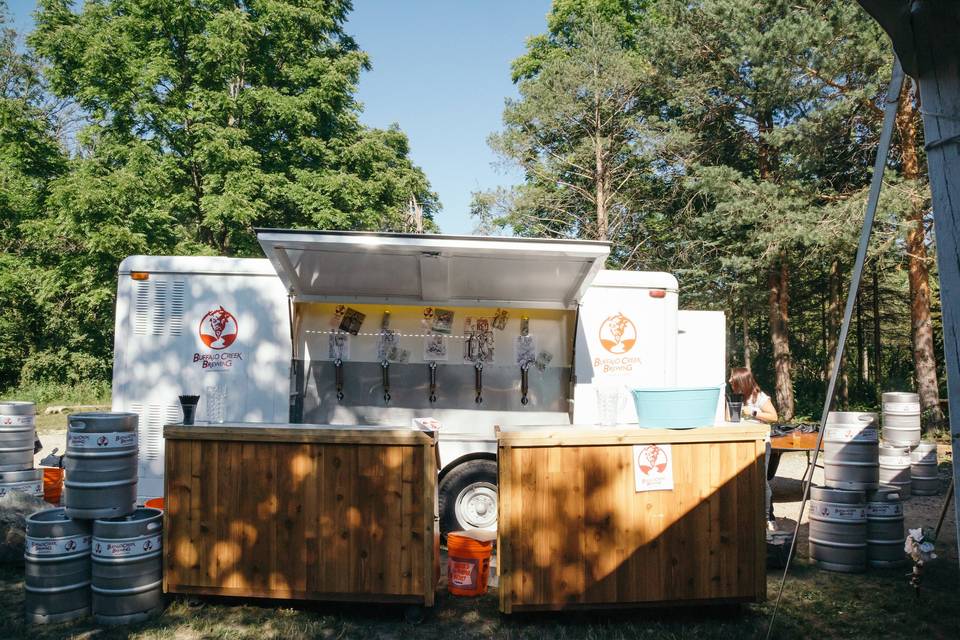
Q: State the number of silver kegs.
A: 11